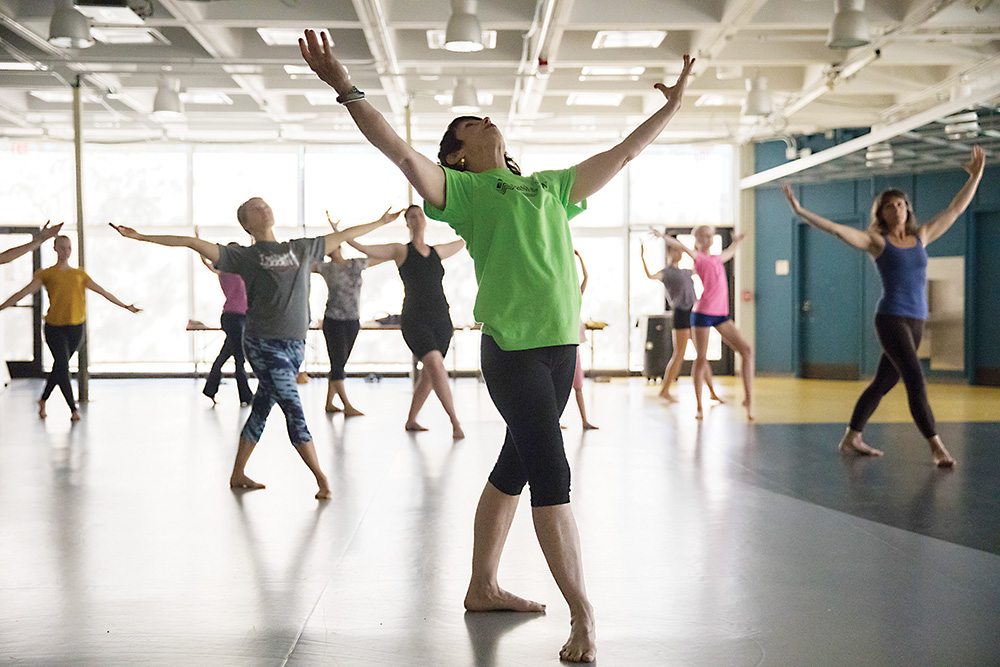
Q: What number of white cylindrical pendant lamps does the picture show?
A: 6